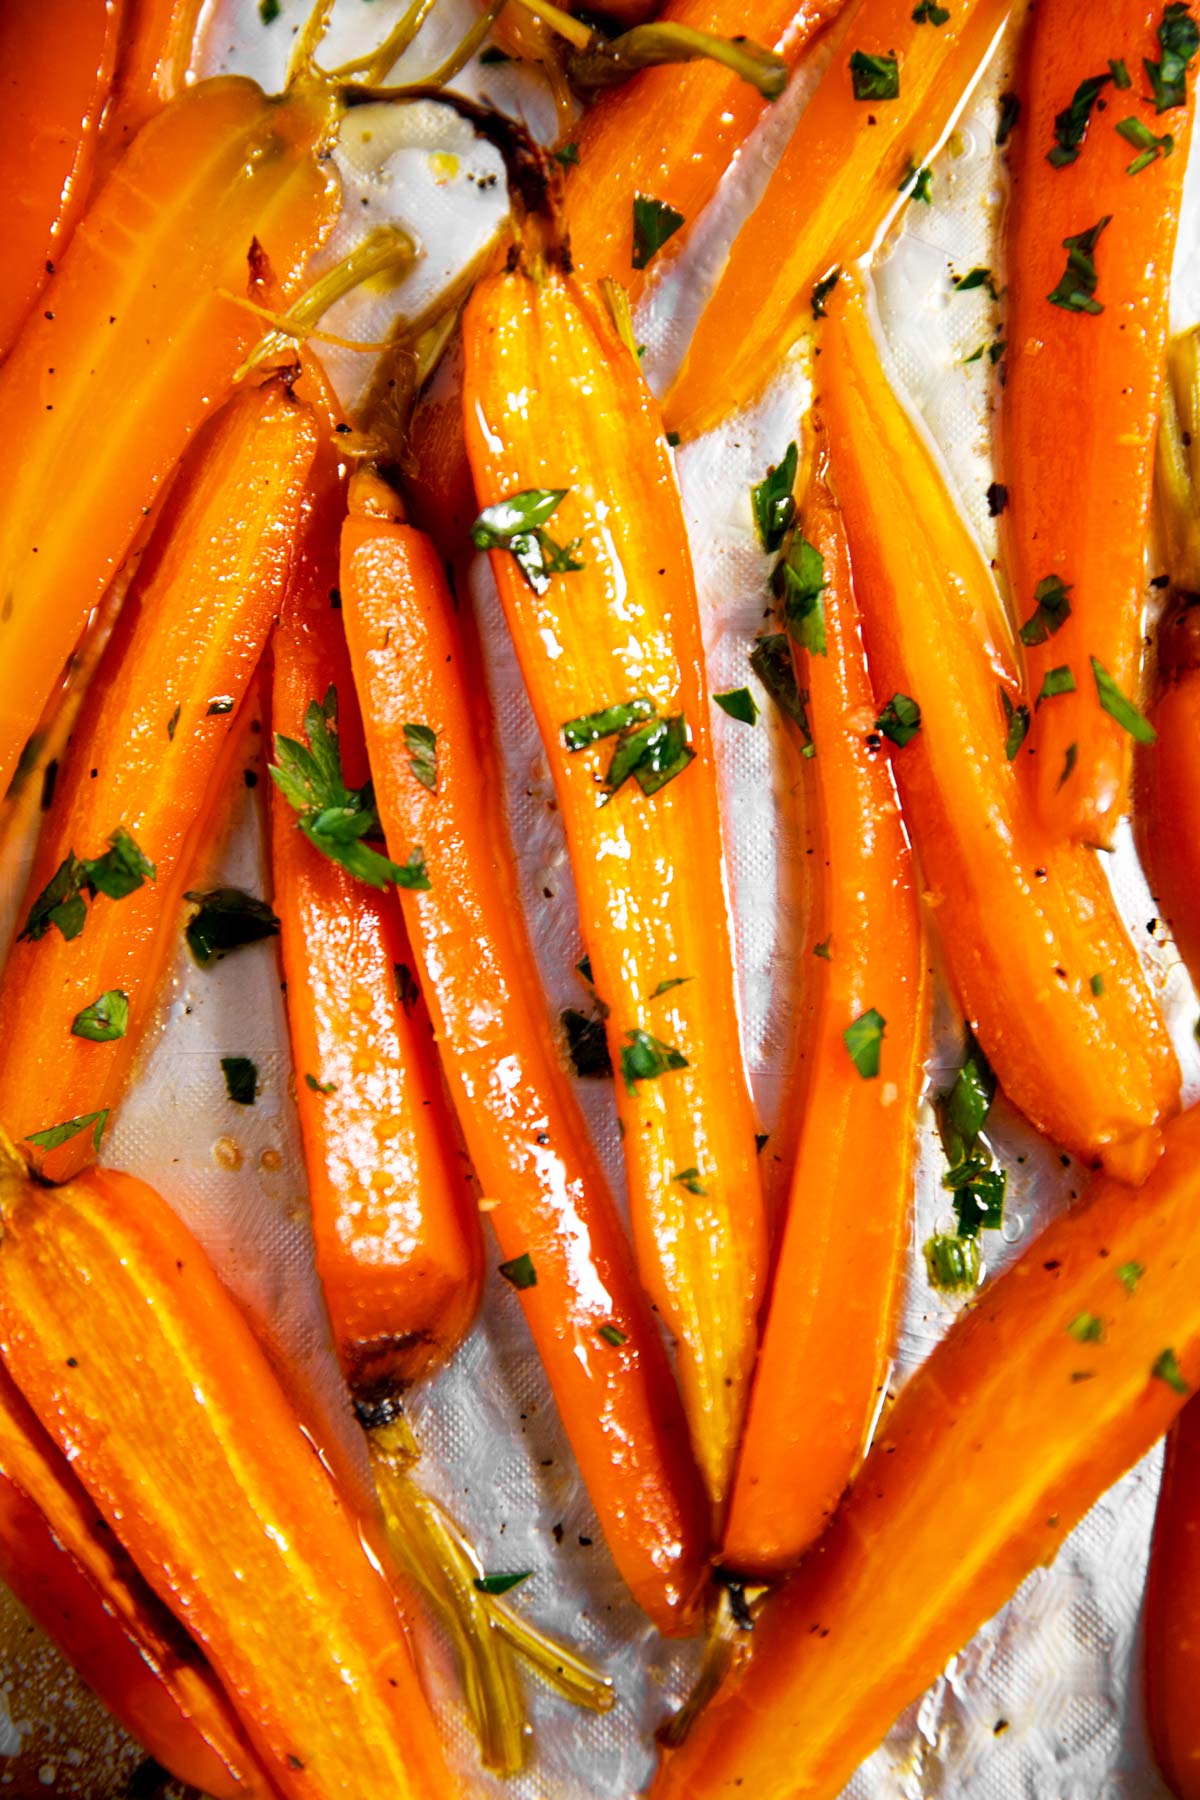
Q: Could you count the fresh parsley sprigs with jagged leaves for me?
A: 1